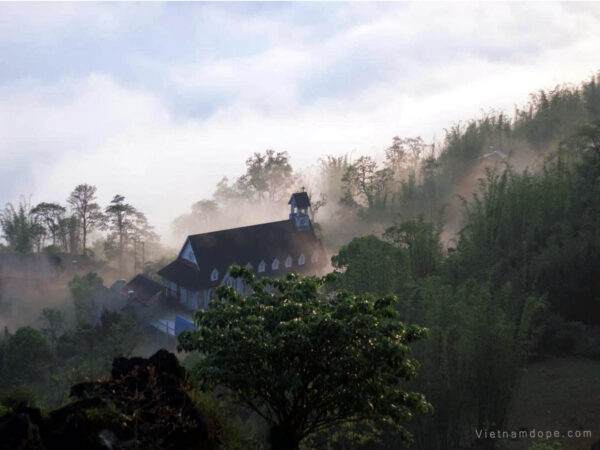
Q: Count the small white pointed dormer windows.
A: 7